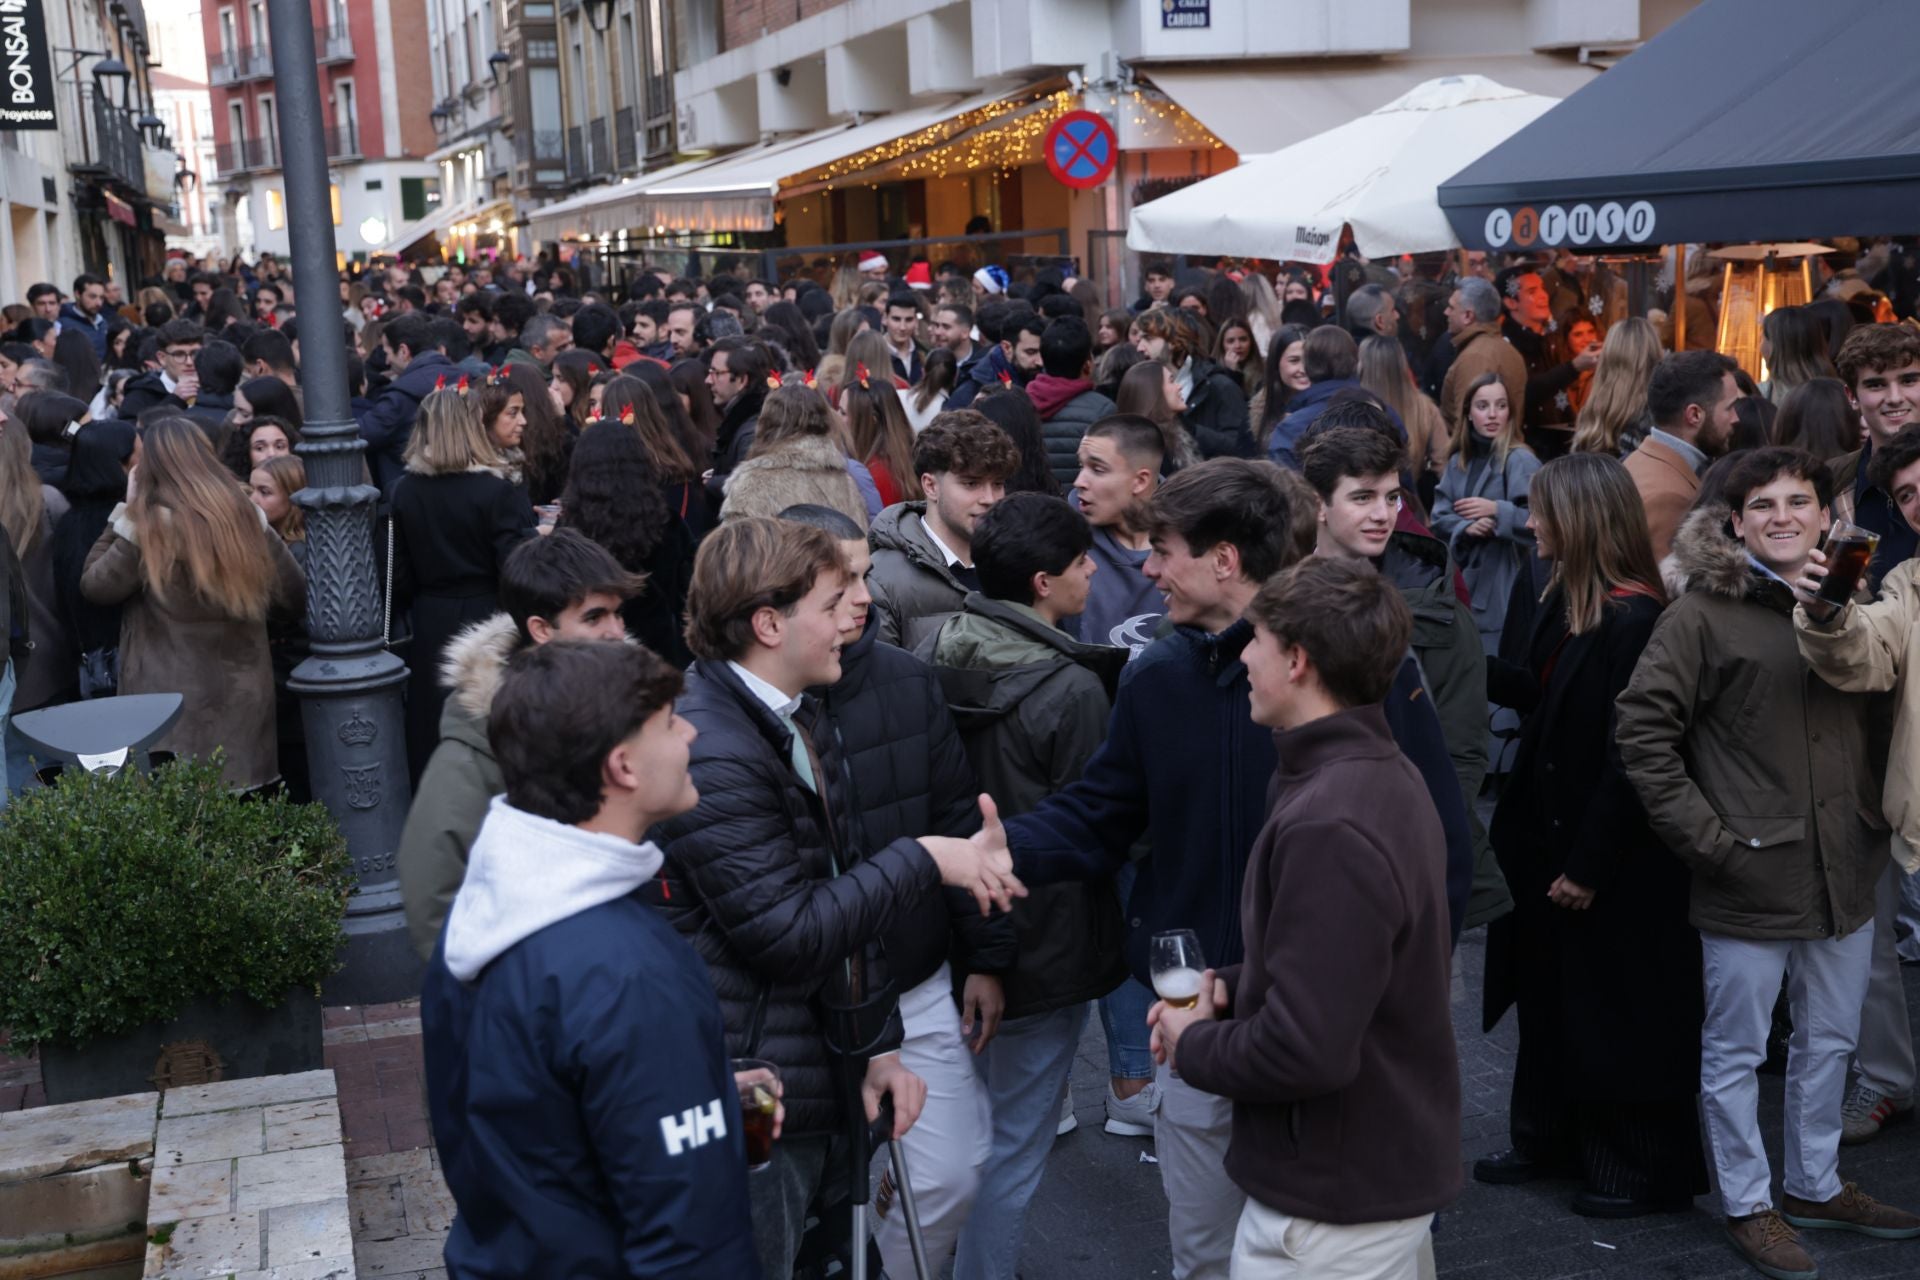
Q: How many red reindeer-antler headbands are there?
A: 7